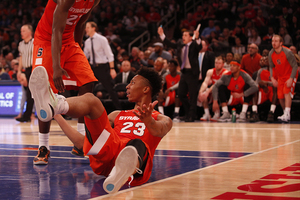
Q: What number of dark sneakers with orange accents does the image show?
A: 2